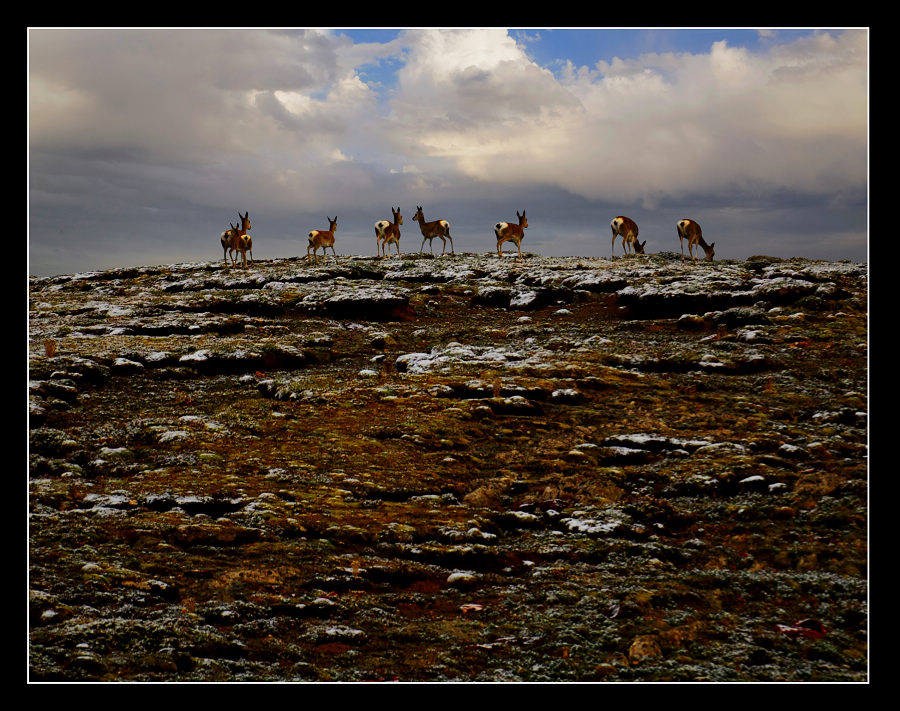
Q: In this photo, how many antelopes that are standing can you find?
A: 8